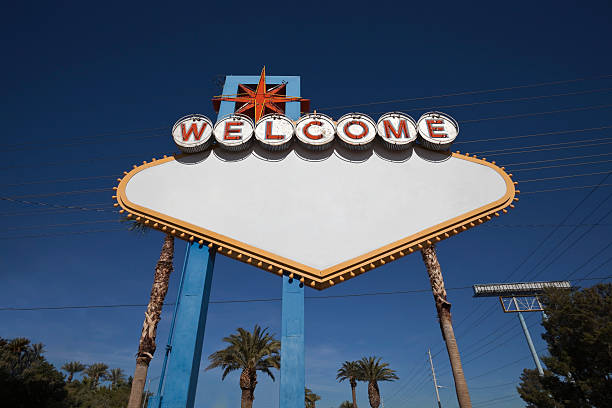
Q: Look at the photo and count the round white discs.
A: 7